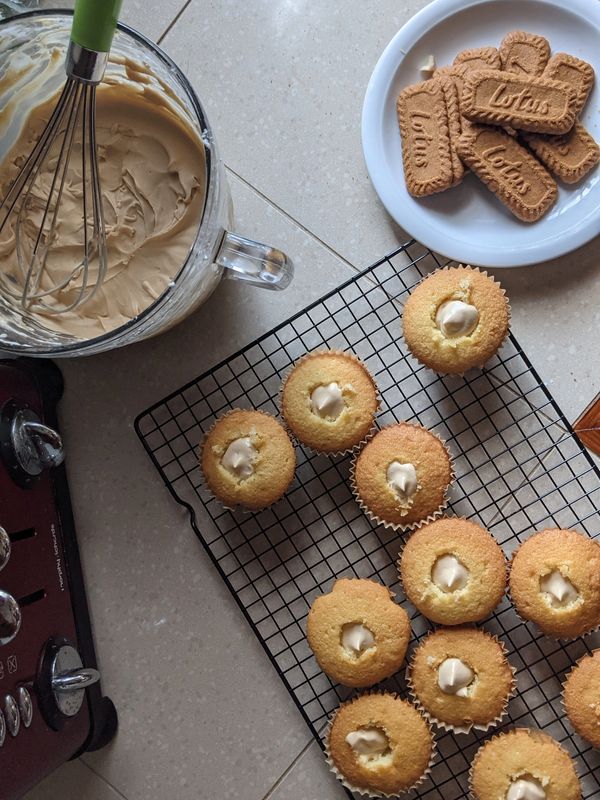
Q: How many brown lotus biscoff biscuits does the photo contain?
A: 9